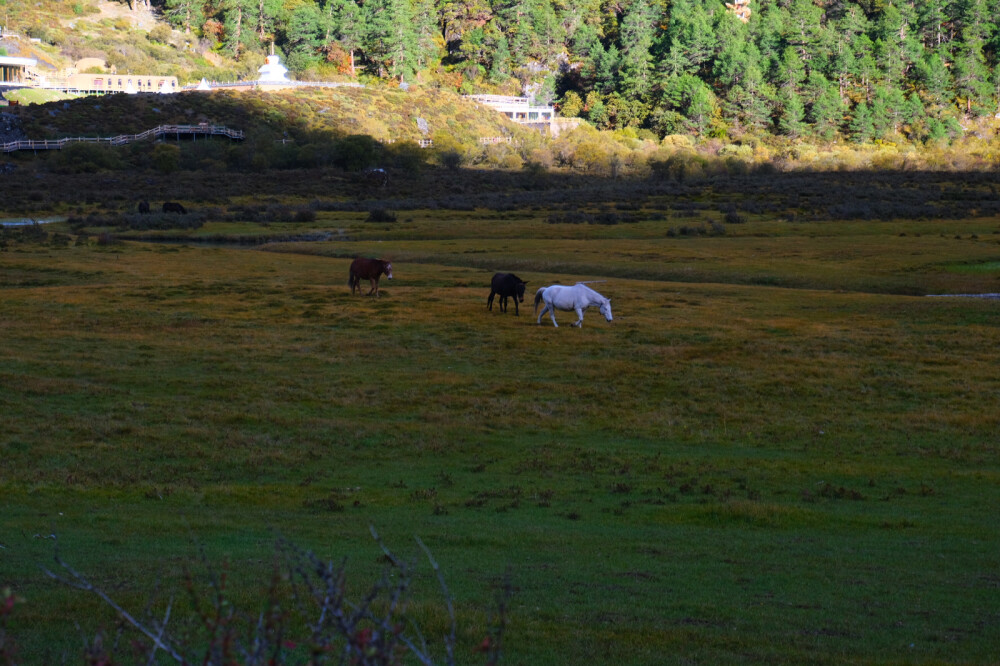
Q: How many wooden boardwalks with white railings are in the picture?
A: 1